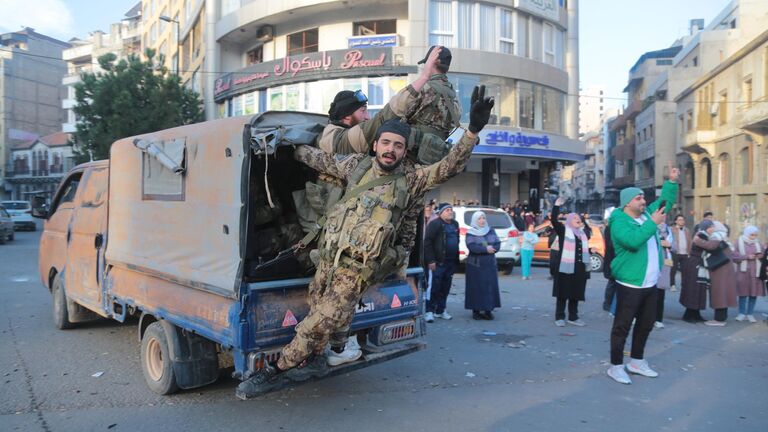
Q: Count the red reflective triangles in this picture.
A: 2